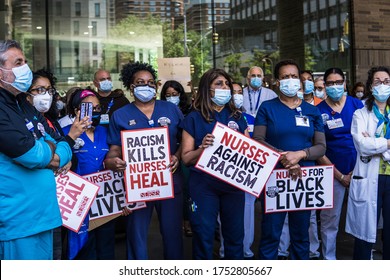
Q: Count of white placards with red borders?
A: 5